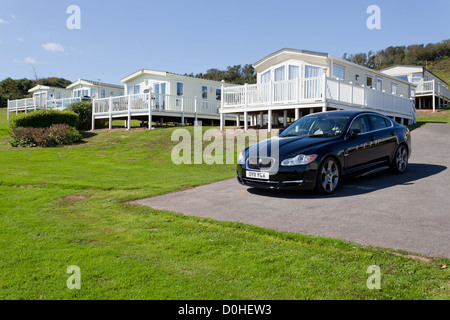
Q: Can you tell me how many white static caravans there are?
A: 5